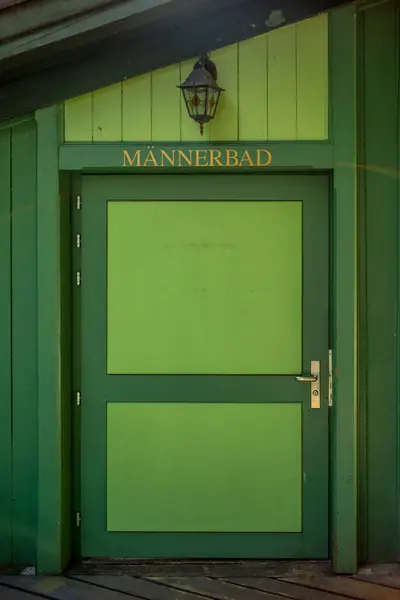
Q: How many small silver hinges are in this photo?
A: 5